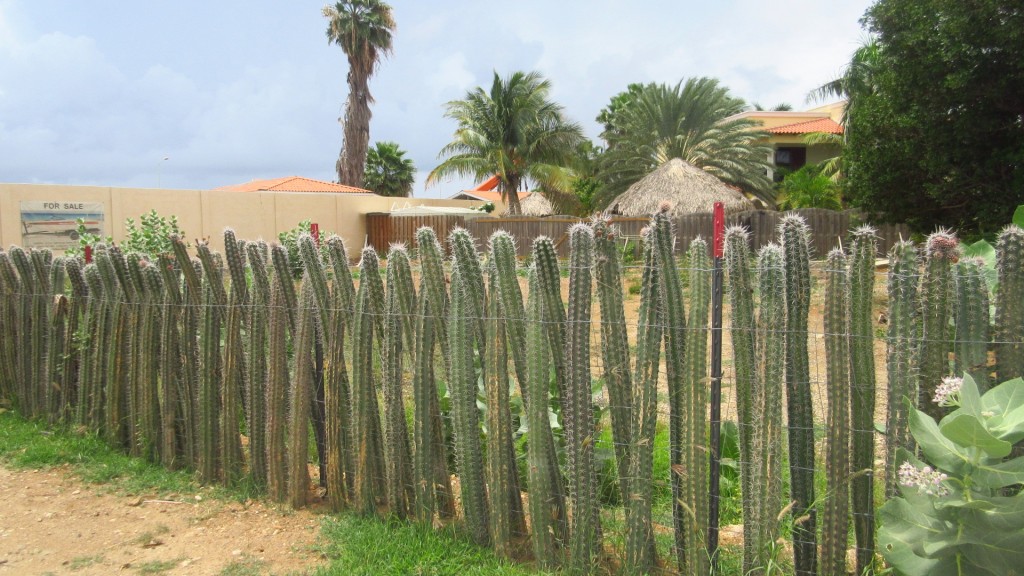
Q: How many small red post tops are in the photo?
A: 3